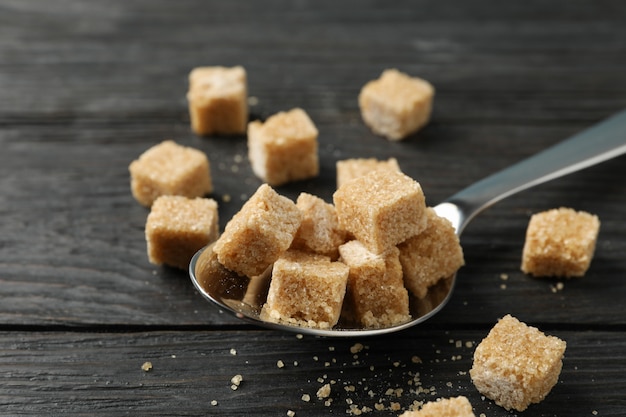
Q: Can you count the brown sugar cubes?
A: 15